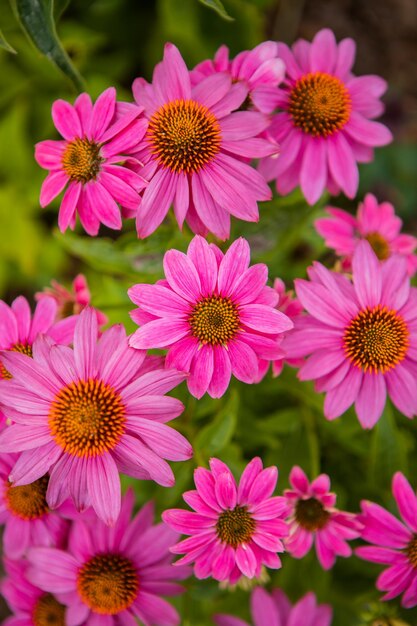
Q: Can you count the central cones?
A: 14